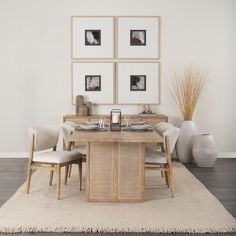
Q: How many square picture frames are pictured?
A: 4